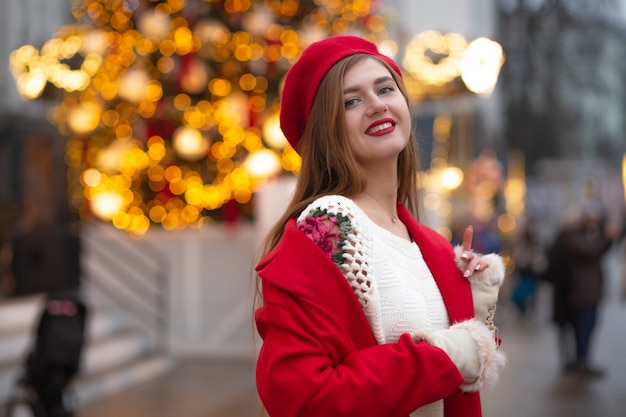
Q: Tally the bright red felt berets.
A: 1